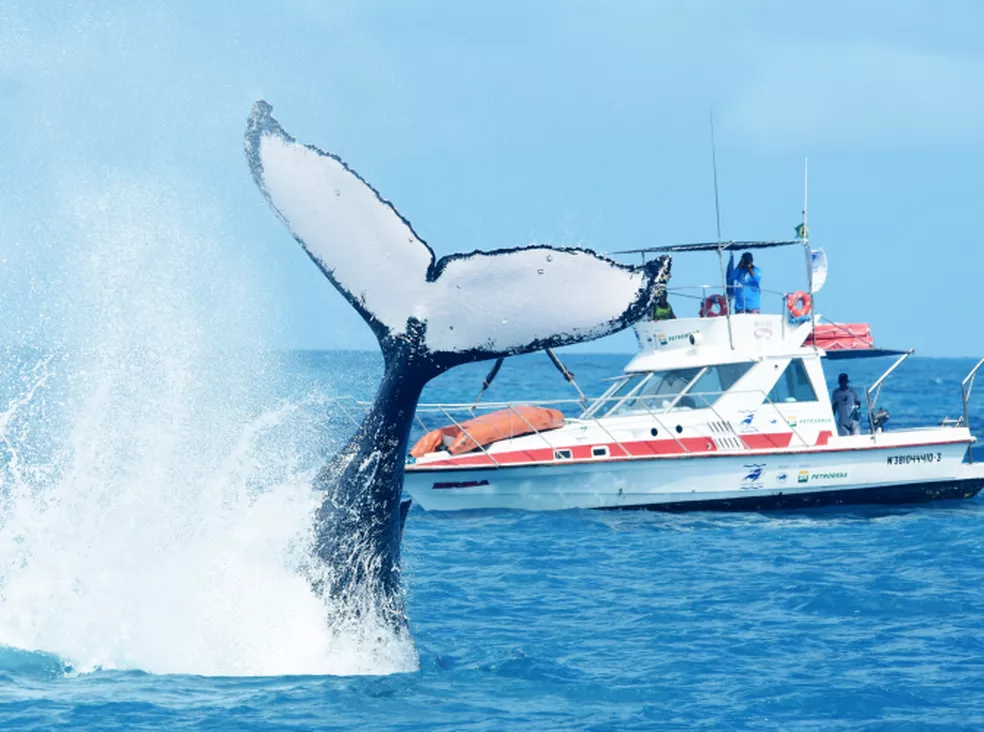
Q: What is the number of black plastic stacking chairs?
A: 0